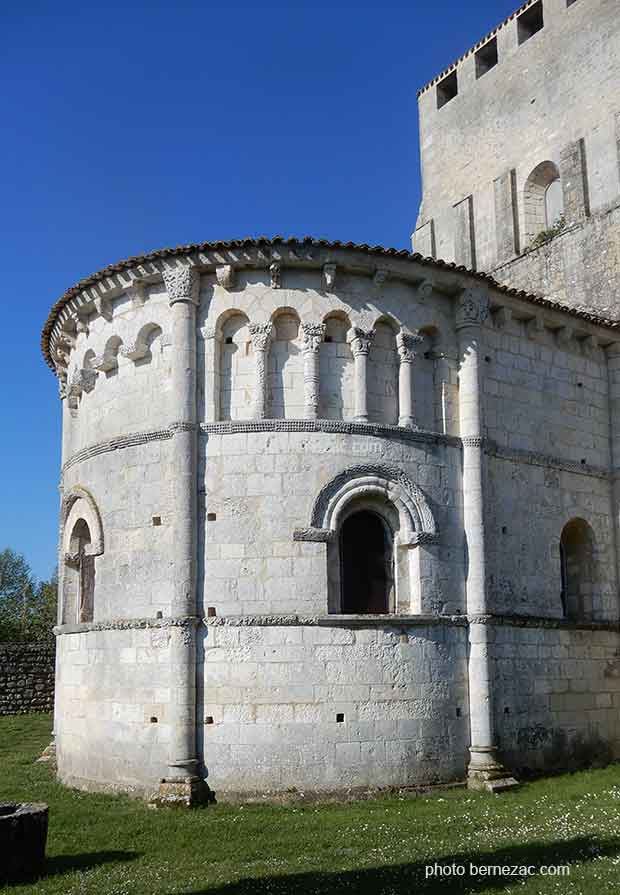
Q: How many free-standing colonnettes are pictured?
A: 4